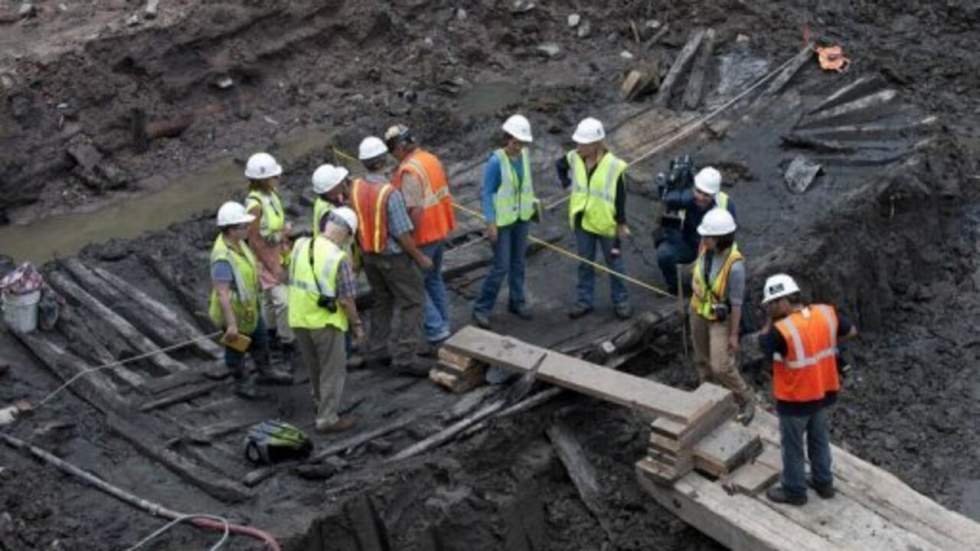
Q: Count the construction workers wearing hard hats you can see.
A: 11